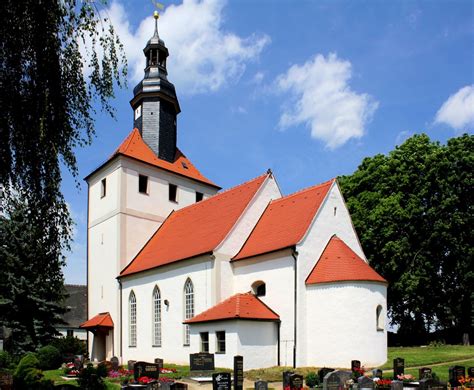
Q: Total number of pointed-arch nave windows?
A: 3